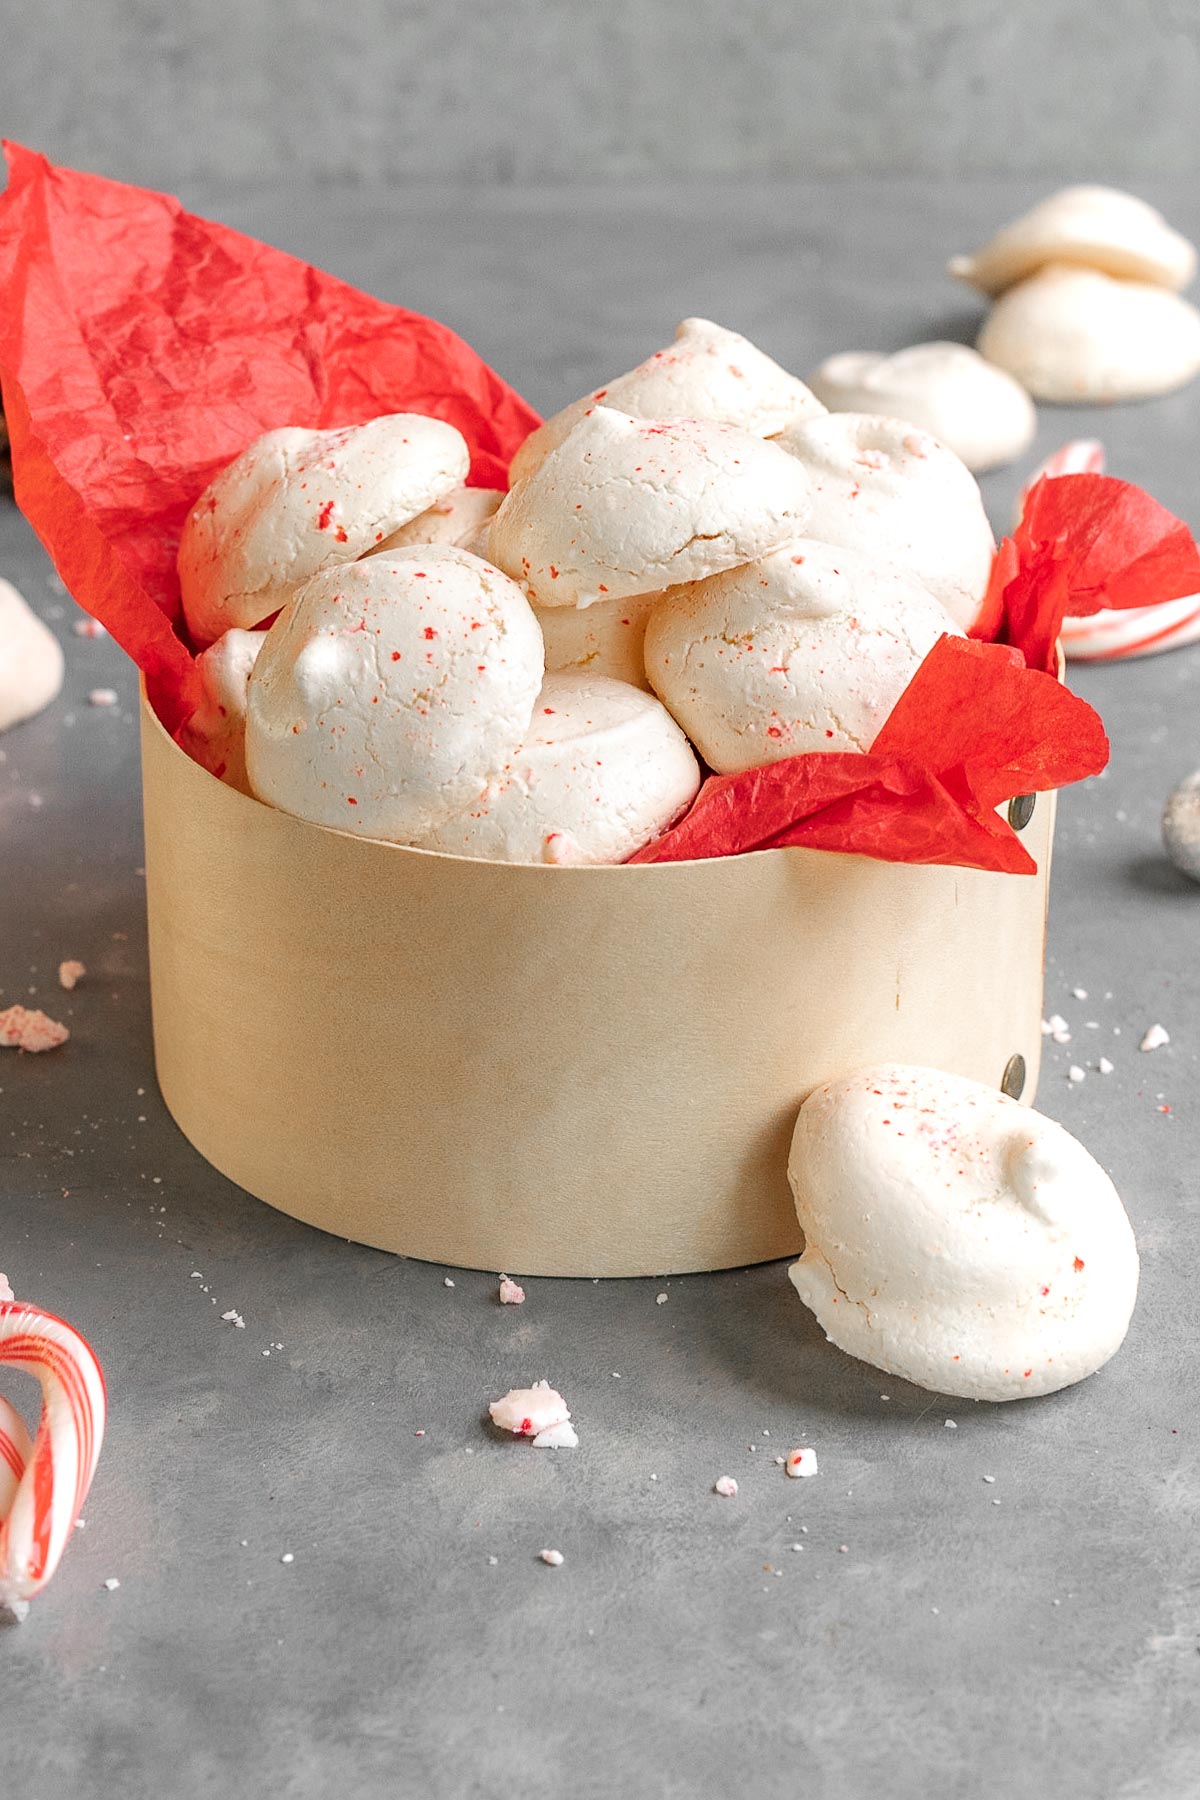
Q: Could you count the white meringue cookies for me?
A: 15